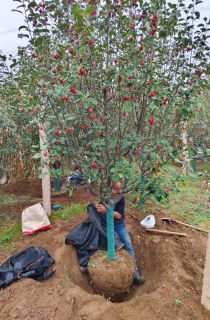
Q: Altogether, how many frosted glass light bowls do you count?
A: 0